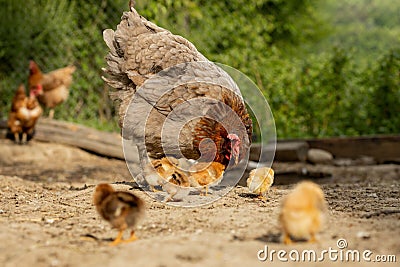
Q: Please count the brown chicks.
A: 1